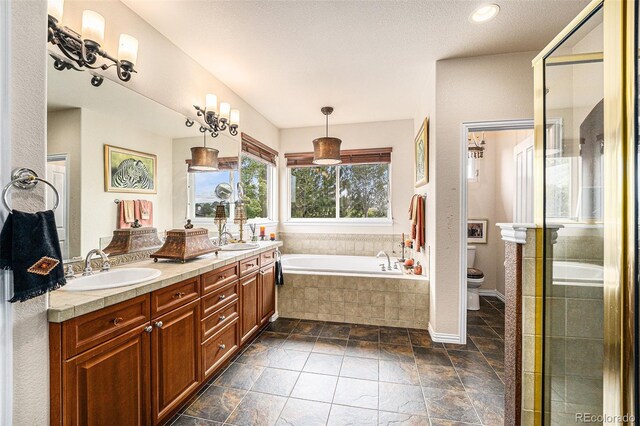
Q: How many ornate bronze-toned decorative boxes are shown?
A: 1